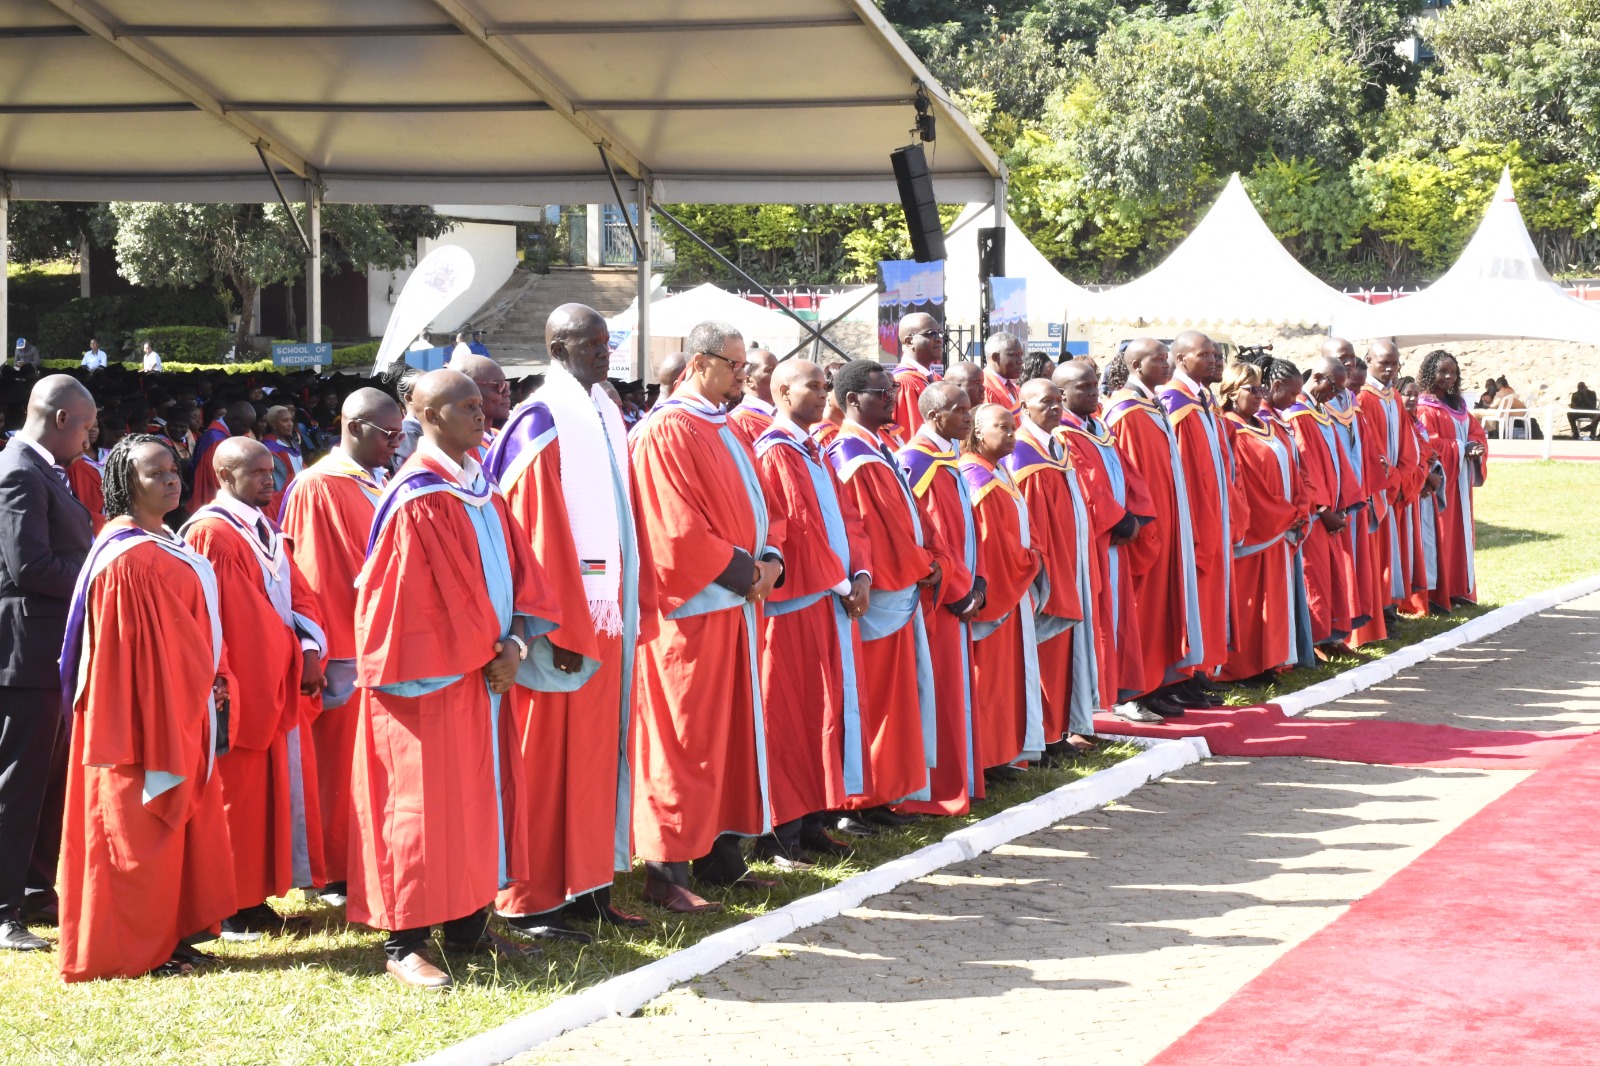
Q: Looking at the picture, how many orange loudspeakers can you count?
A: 0